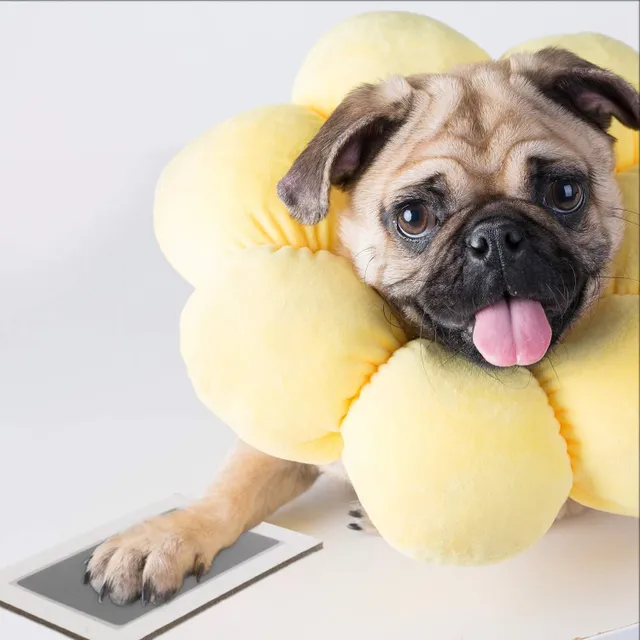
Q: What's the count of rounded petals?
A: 7